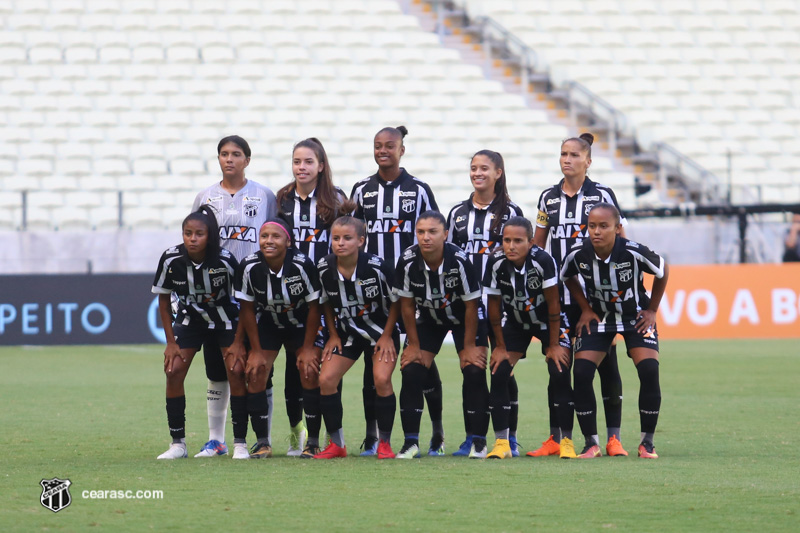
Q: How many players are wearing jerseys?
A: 11